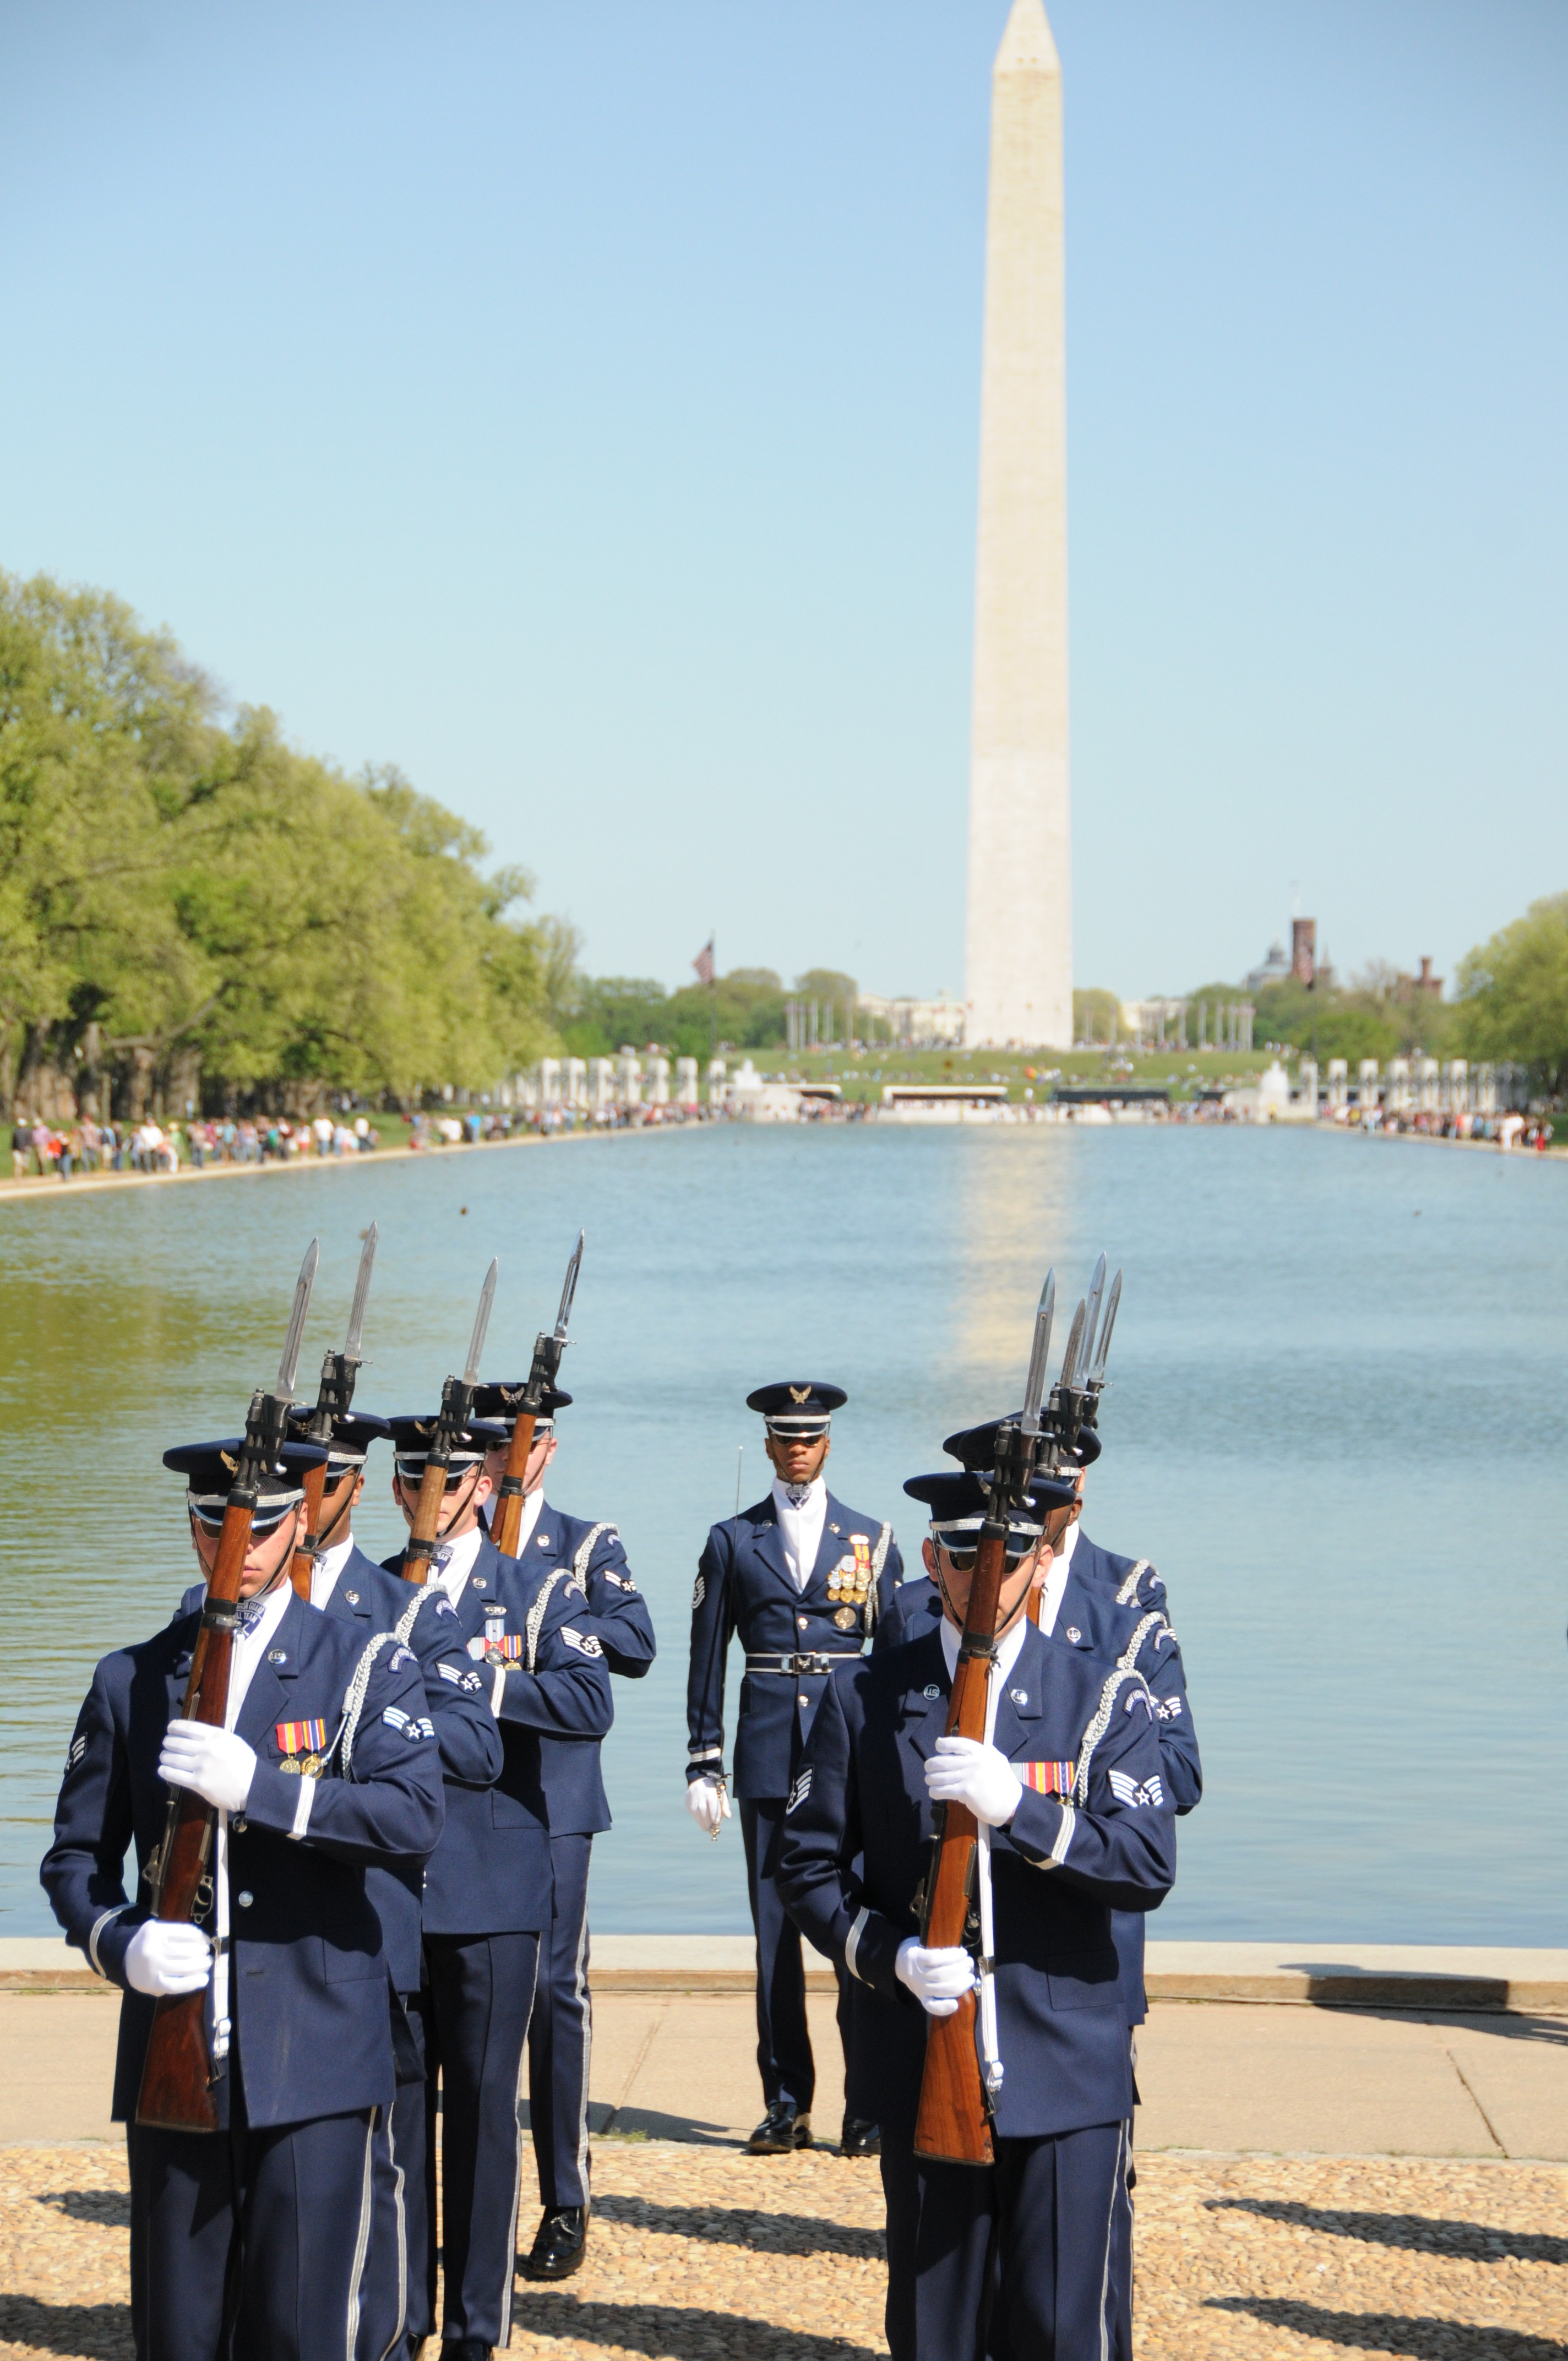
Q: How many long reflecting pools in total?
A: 1